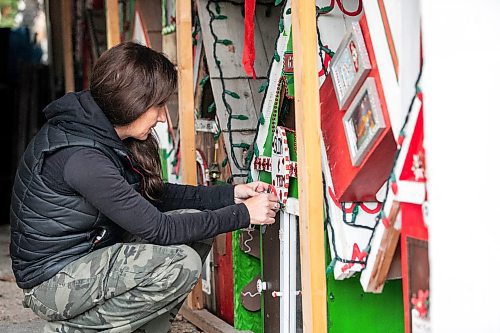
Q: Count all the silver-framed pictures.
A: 2